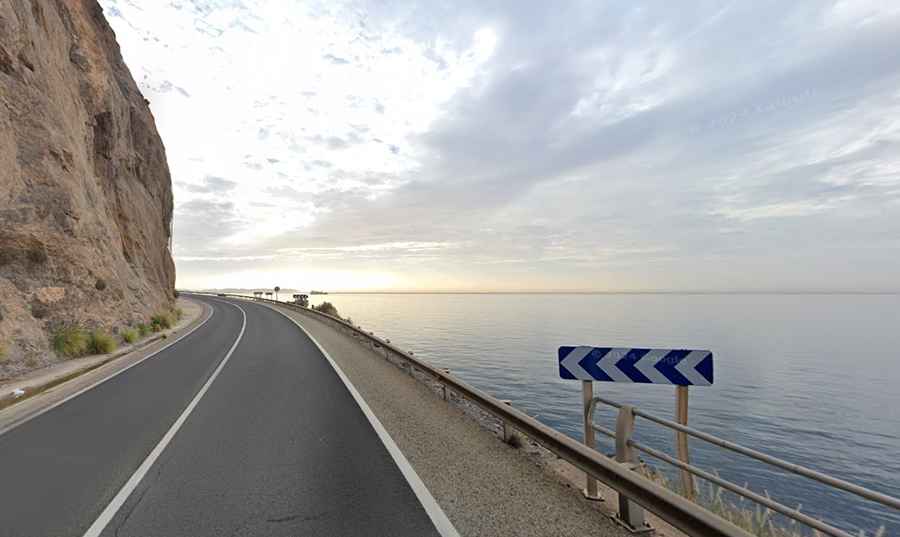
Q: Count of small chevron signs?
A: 3